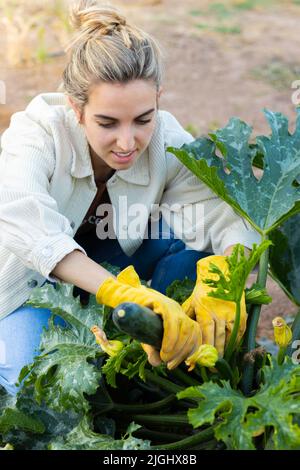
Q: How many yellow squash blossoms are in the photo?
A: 3